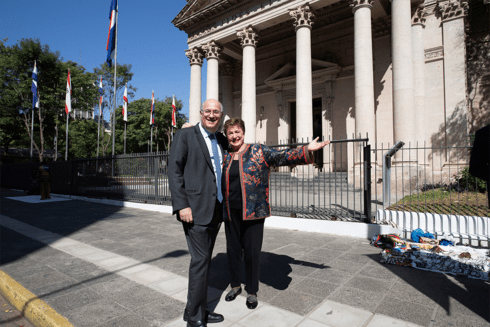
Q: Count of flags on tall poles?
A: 7